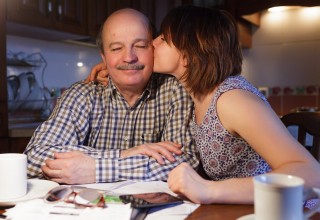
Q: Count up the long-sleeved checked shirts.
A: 1